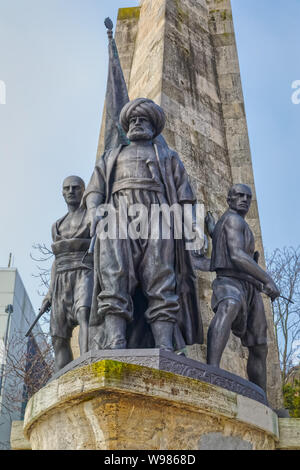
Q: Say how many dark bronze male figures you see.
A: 3